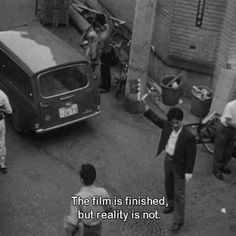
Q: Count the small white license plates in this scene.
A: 1